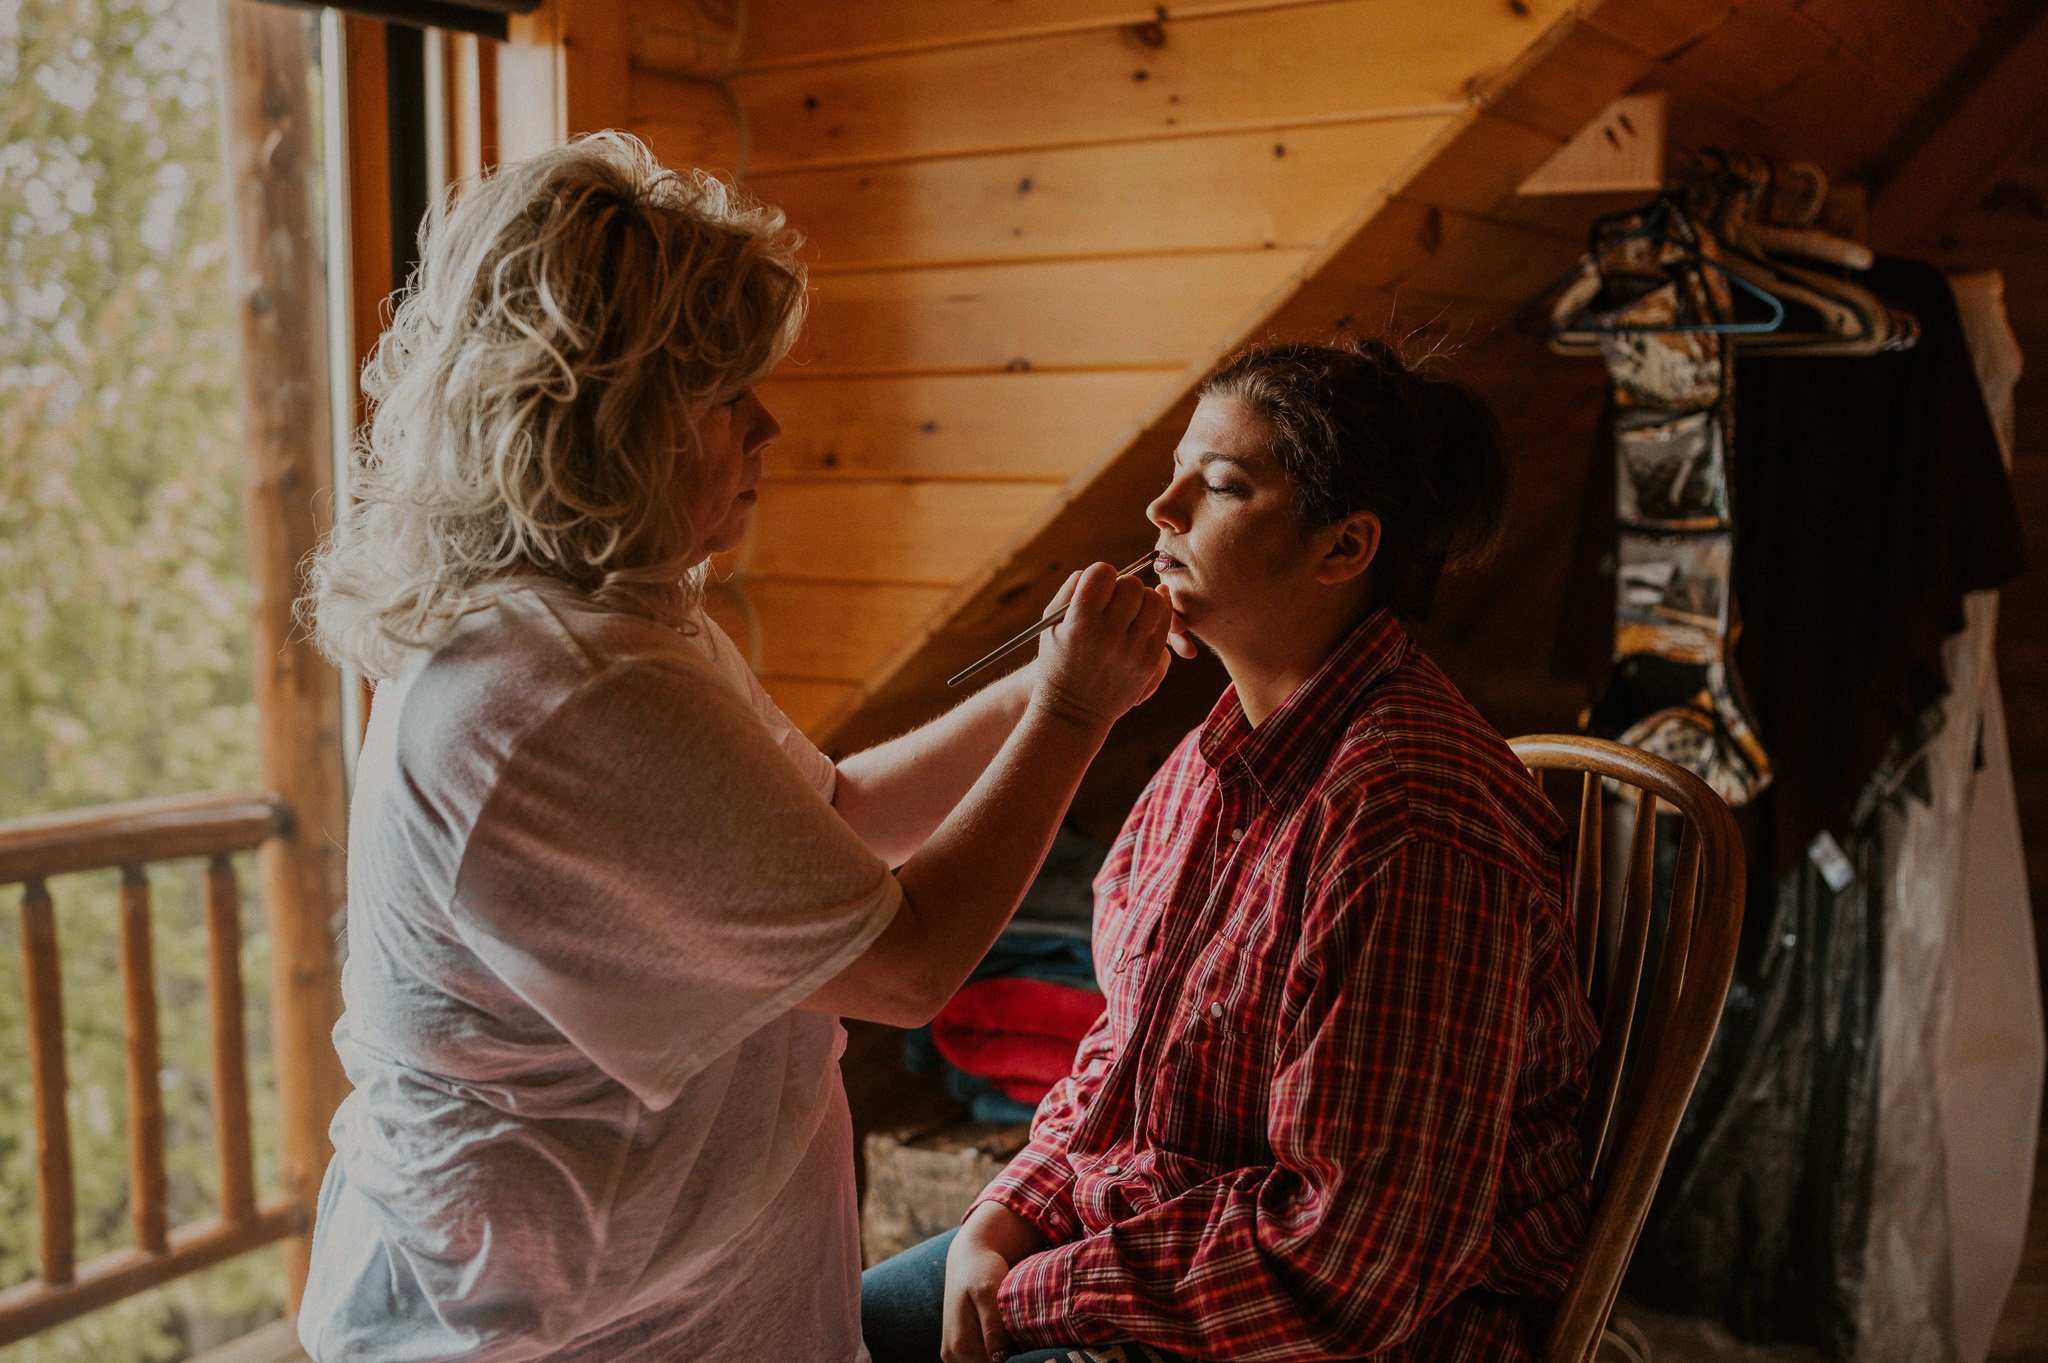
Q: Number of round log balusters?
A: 3